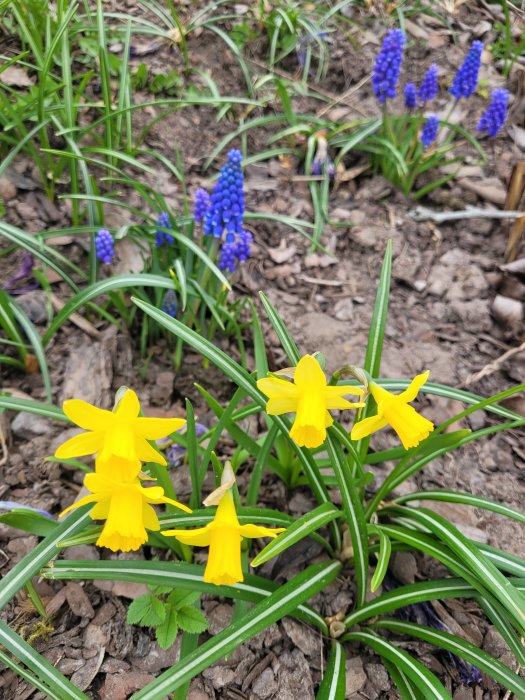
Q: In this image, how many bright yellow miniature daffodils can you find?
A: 5